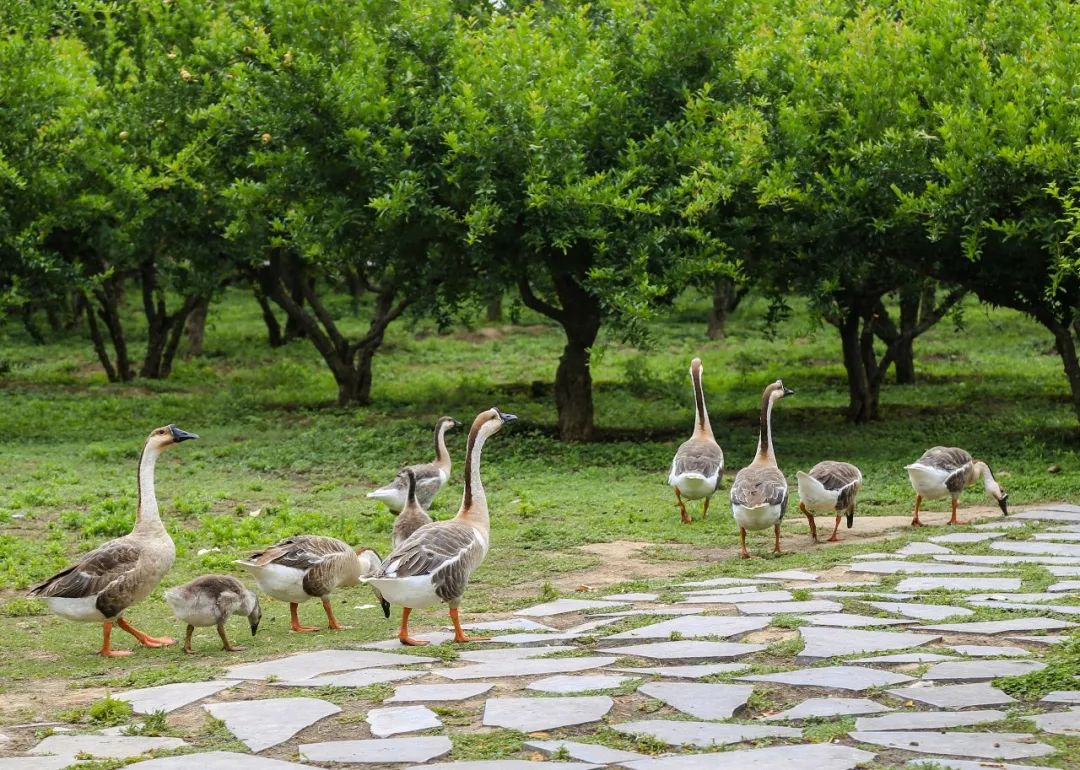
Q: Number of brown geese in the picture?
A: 10